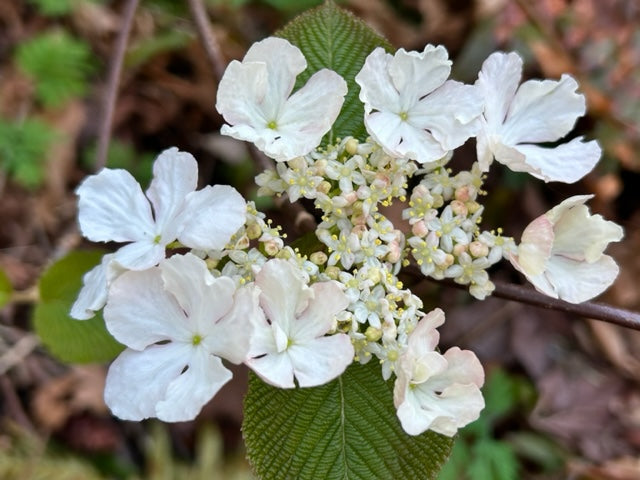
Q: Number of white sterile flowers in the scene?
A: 8